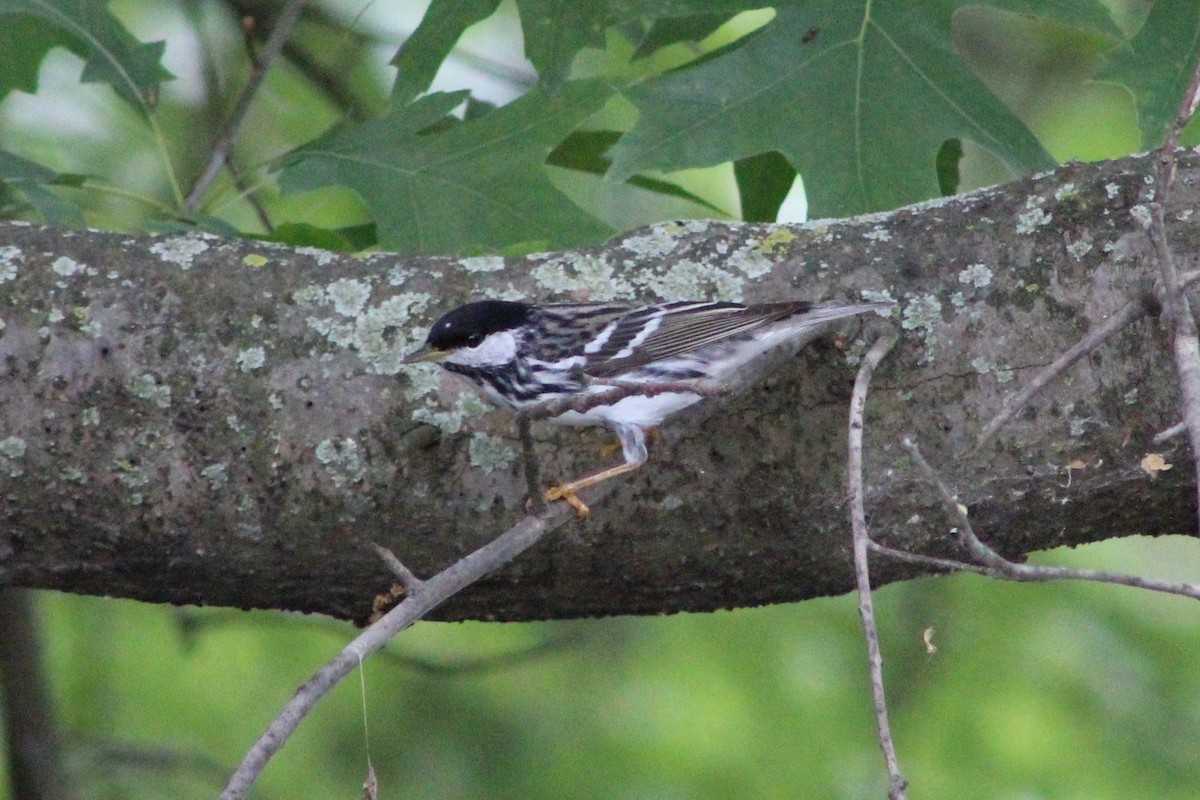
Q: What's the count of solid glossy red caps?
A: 0